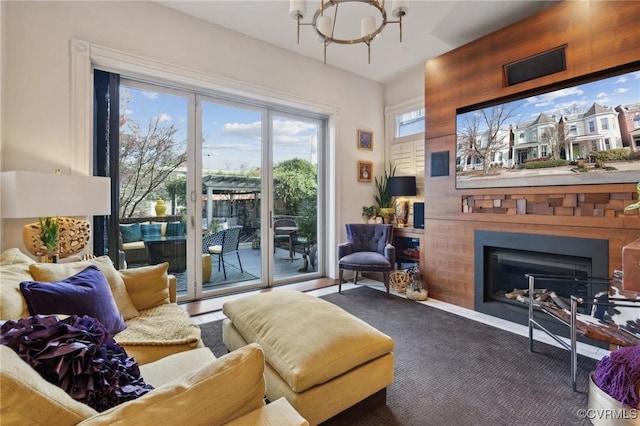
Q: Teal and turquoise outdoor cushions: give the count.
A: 3